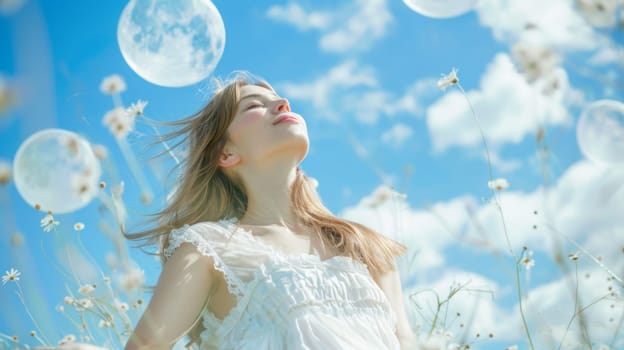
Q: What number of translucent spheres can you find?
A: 4